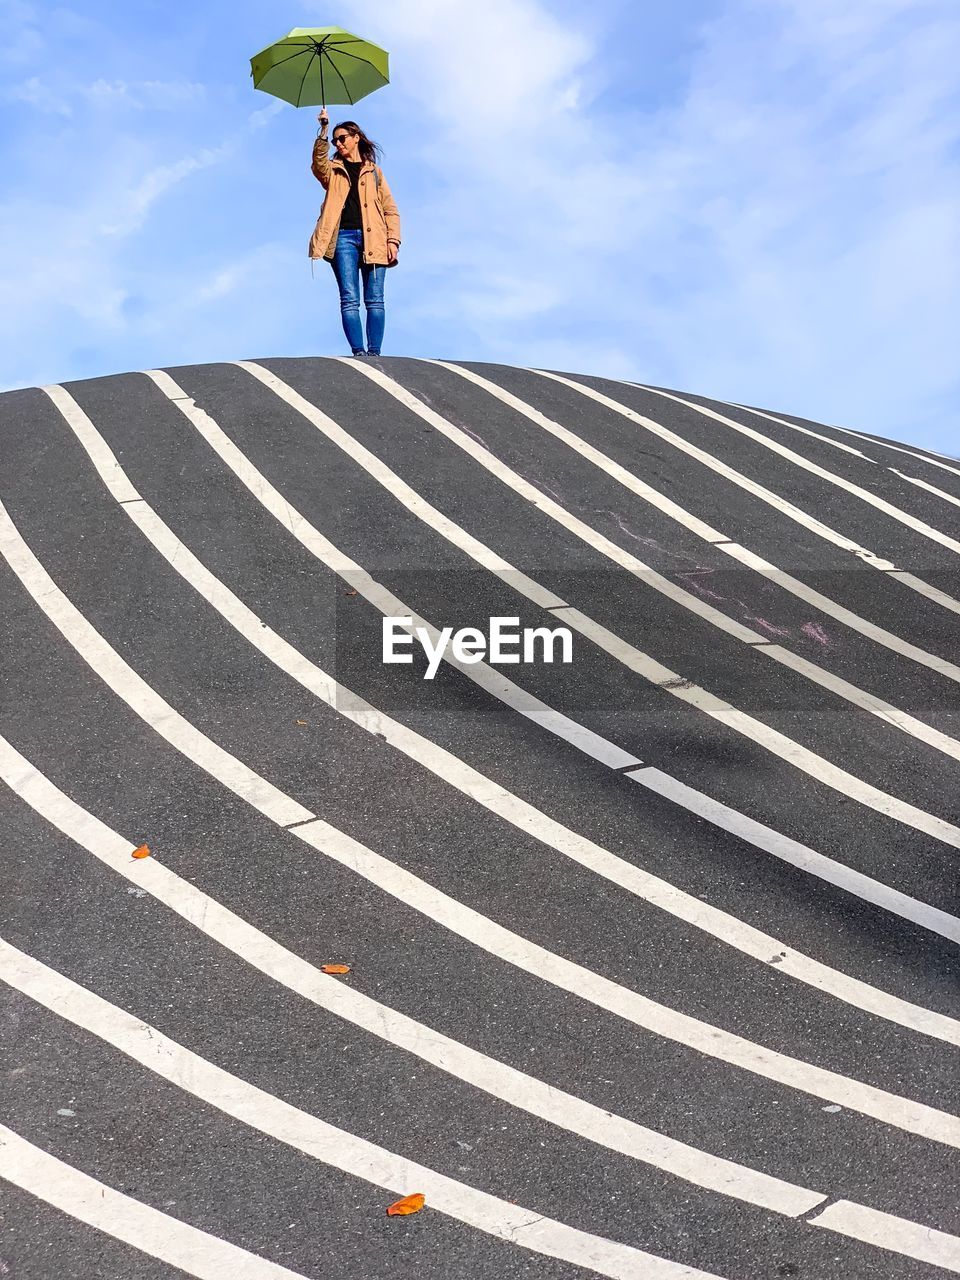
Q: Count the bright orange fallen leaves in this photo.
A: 3